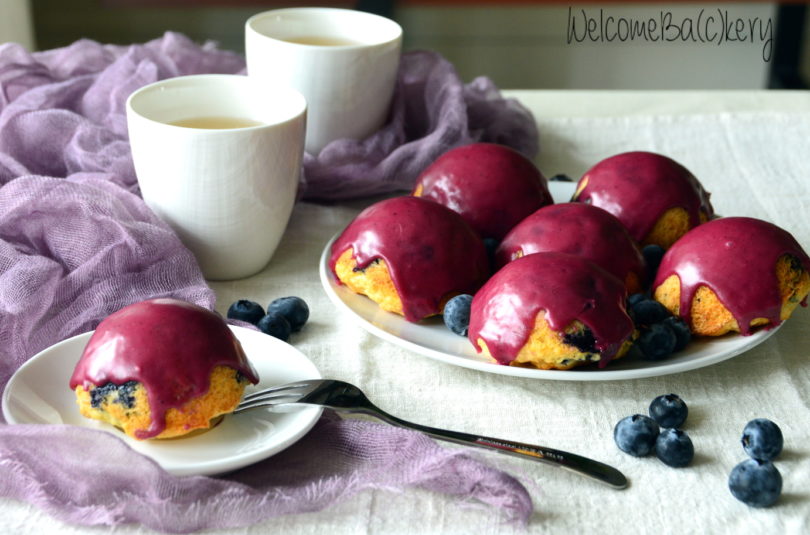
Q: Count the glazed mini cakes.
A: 7